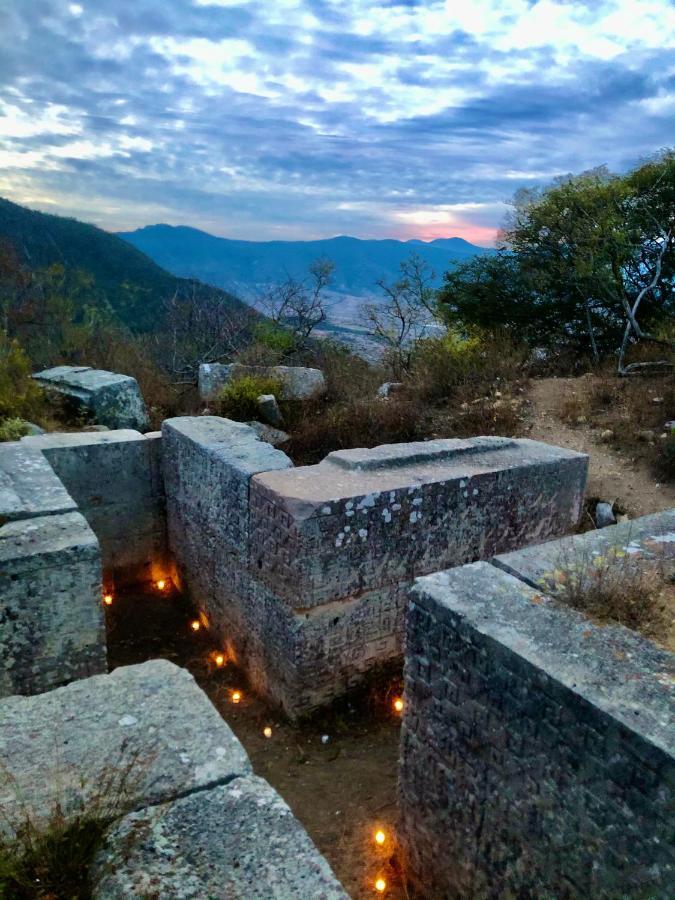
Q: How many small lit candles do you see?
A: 9